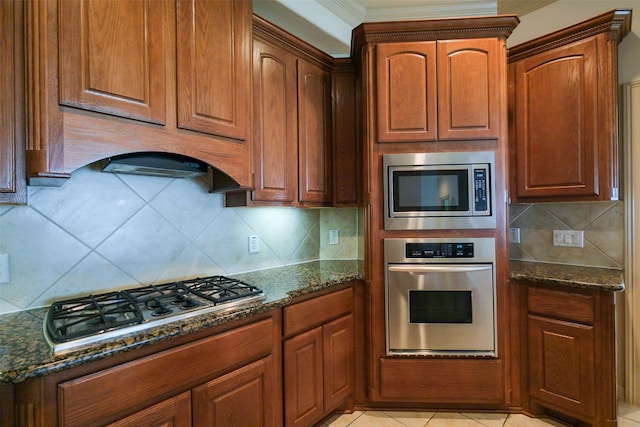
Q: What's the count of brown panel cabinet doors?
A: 13